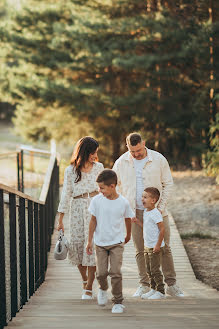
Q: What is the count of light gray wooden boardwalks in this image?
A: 1